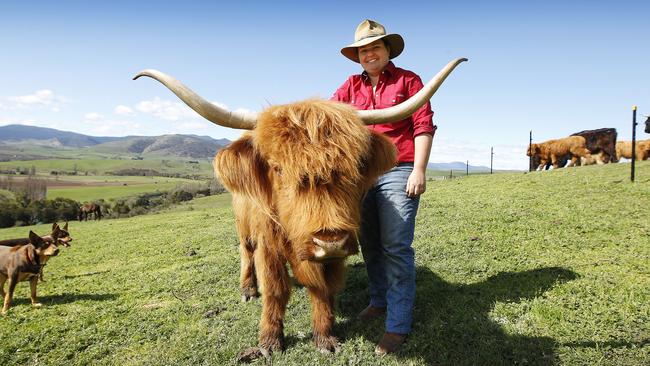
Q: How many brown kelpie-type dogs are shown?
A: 2